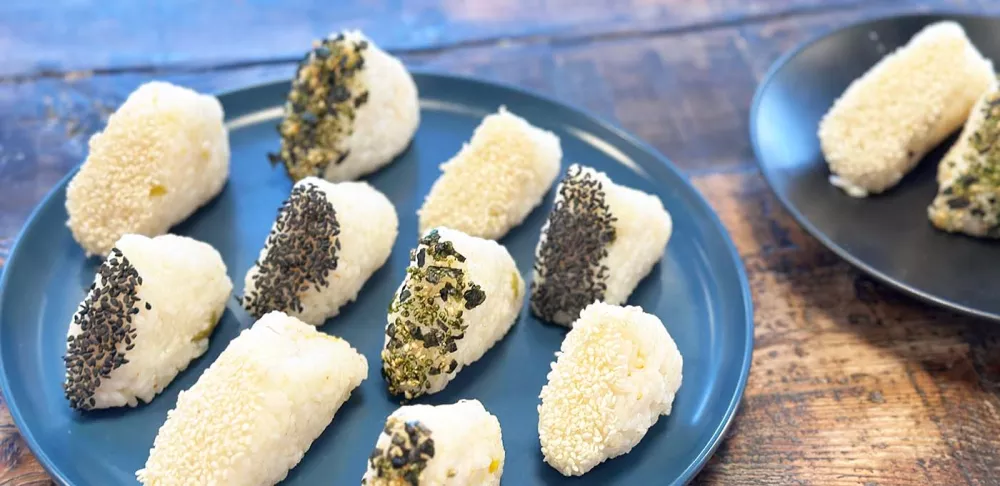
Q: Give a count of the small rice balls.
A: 12